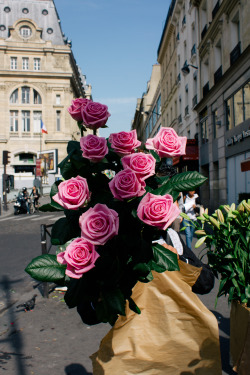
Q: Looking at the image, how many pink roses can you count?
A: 11